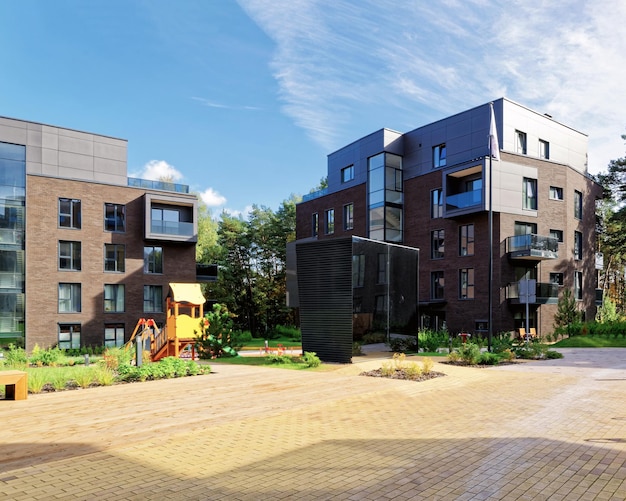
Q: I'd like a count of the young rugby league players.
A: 0